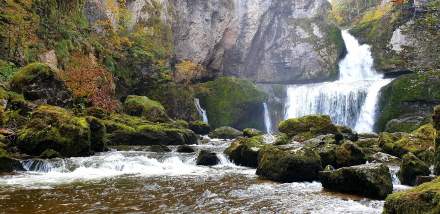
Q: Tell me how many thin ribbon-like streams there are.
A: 2